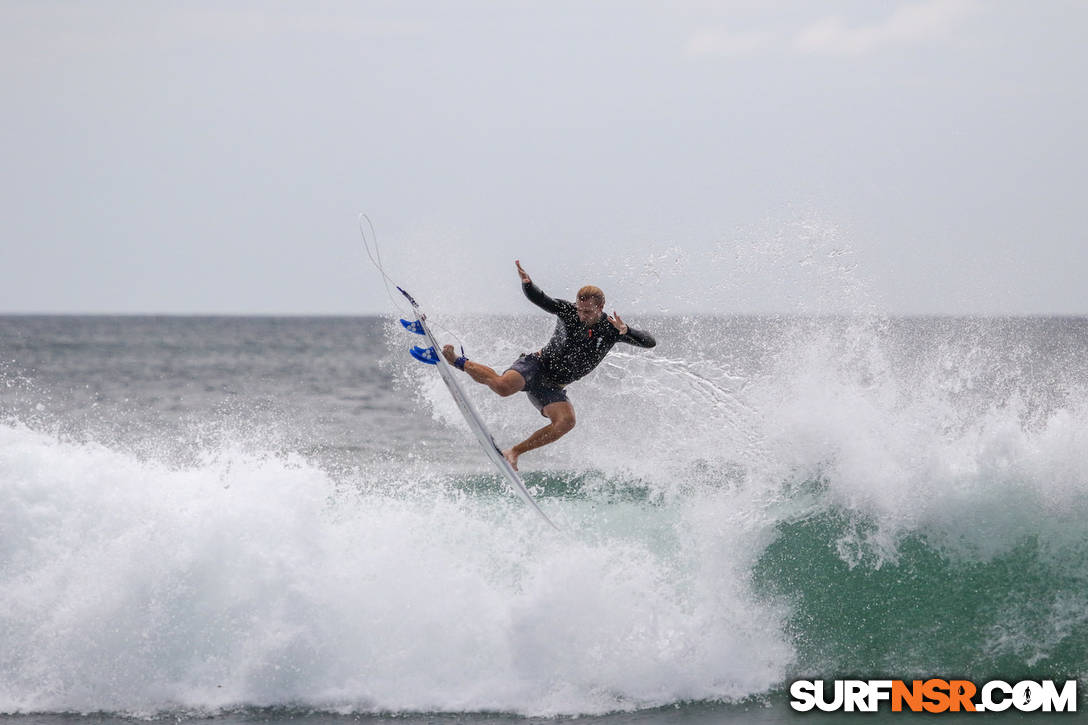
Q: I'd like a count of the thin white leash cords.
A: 1